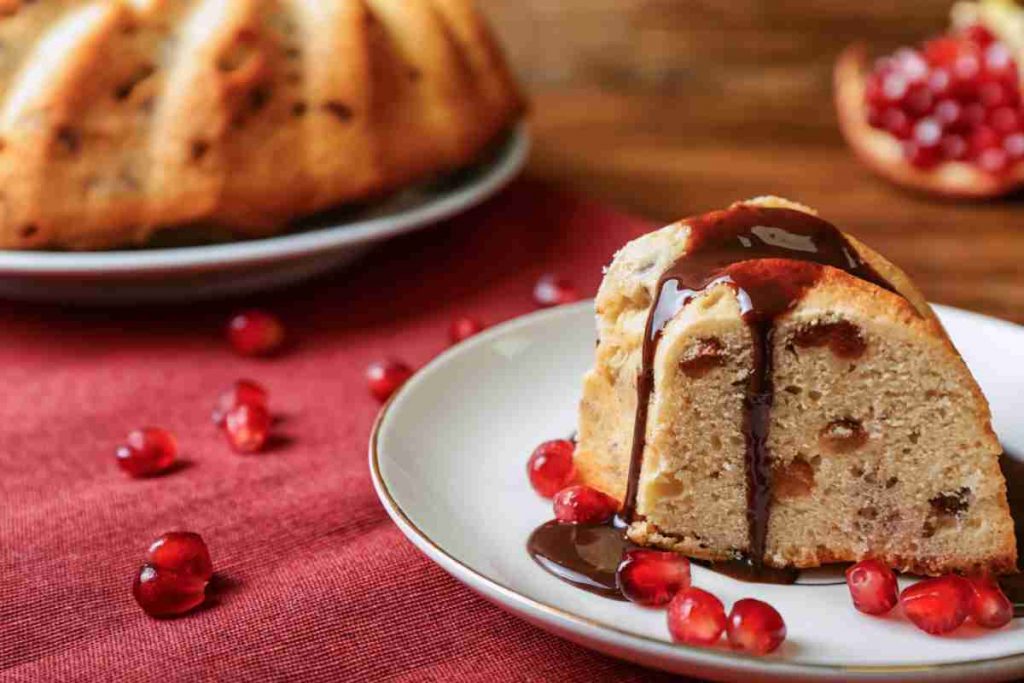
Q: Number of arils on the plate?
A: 8